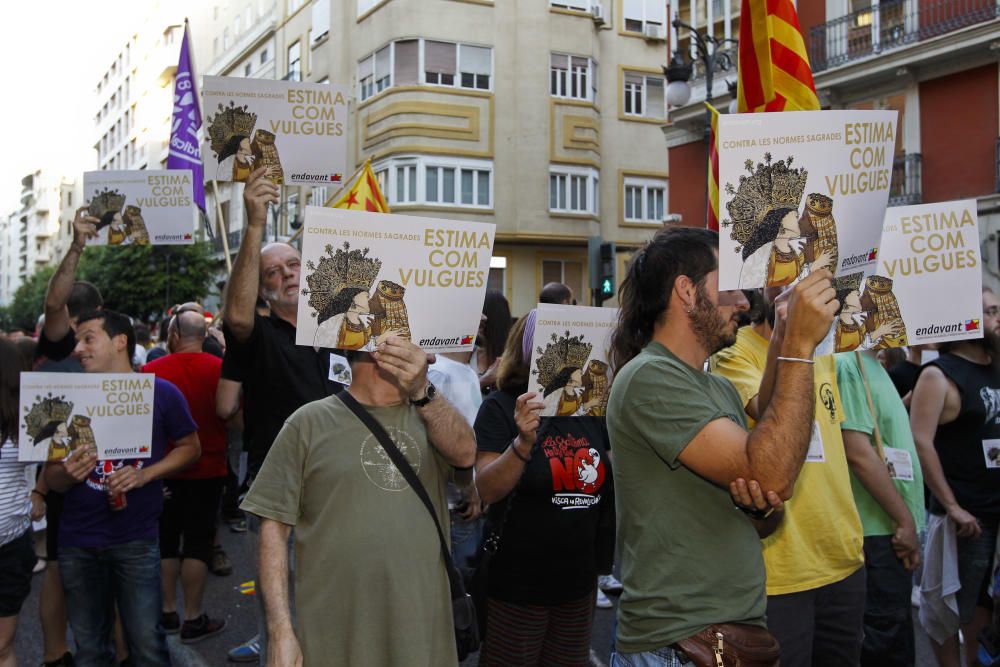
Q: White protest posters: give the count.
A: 7